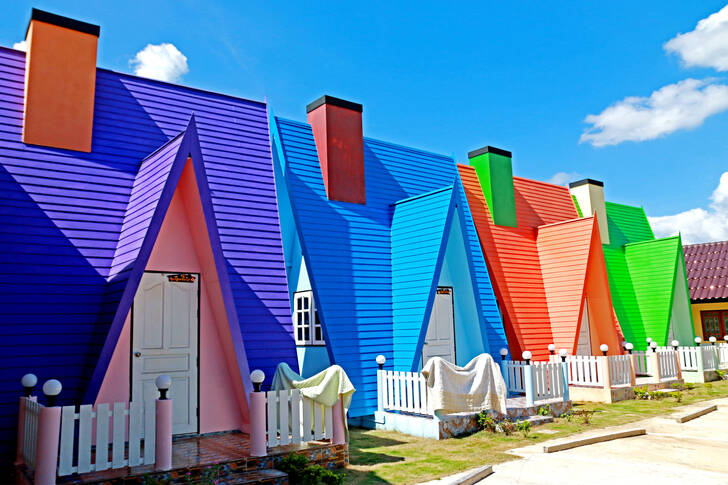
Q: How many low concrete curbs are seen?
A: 3